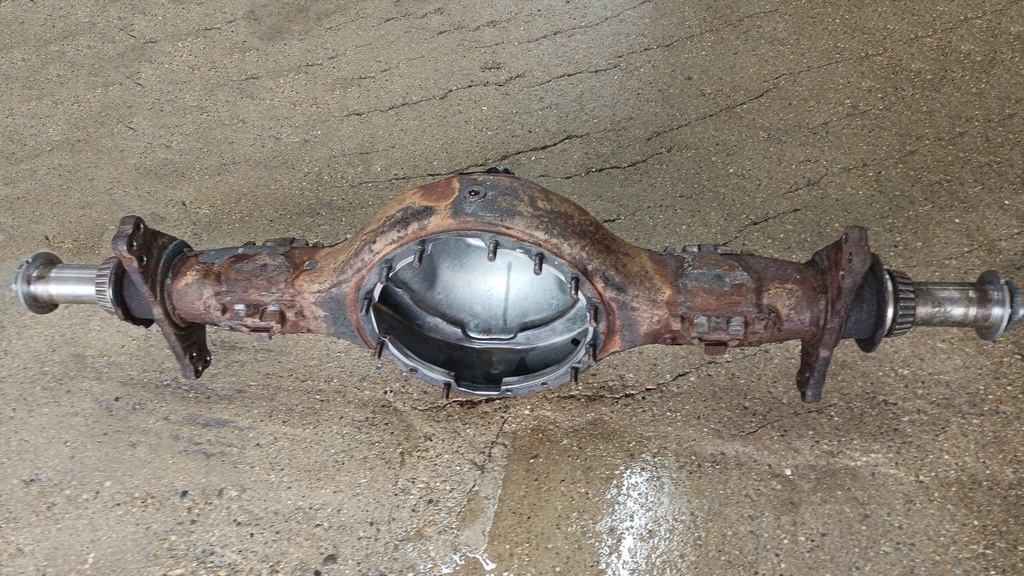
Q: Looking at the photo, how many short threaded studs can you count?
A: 11